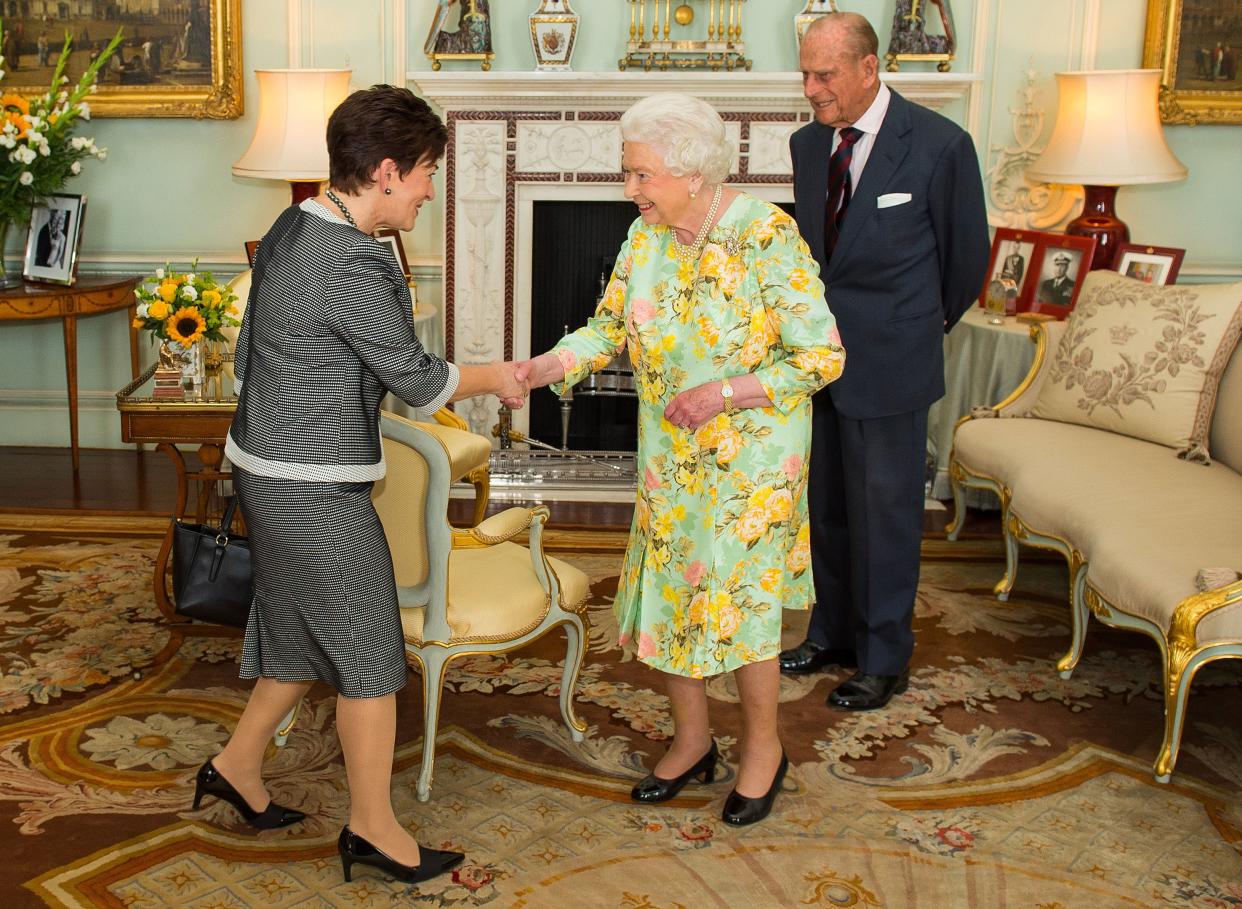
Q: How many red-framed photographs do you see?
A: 3